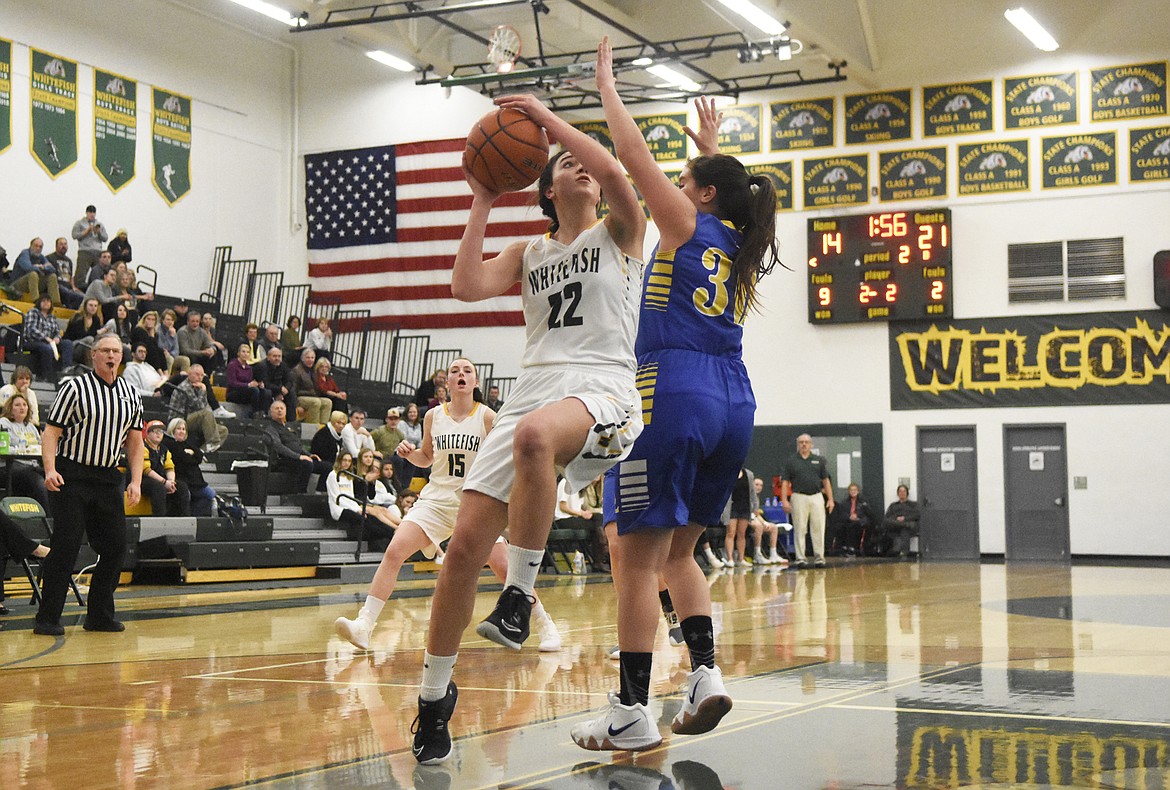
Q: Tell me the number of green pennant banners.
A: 4